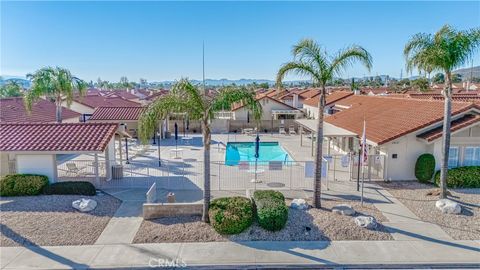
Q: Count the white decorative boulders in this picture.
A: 5